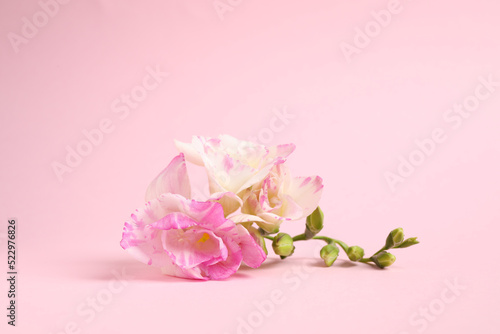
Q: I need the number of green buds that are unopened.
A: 7